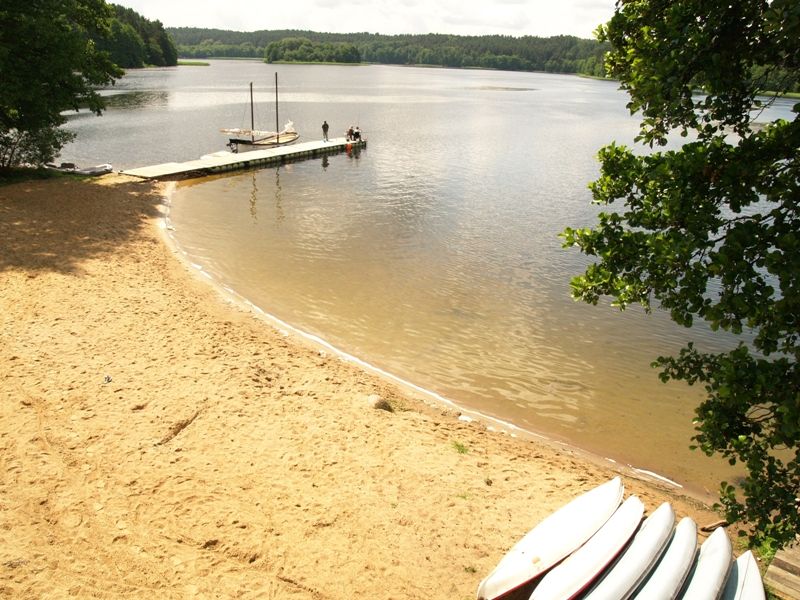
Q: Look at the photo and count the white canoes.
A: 6